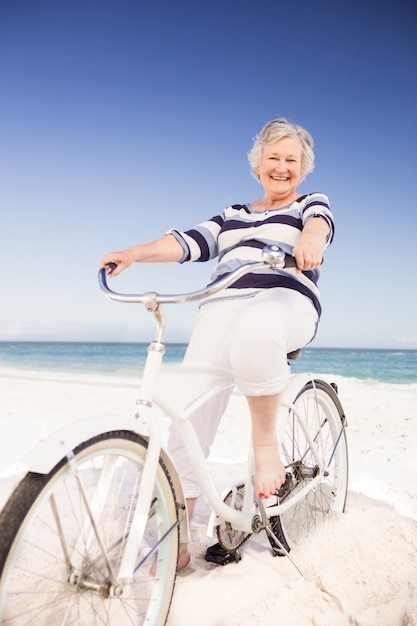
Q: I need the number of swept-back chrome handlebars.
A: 1